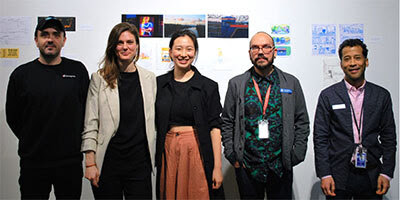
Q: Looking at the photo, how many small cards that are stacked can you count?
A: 3